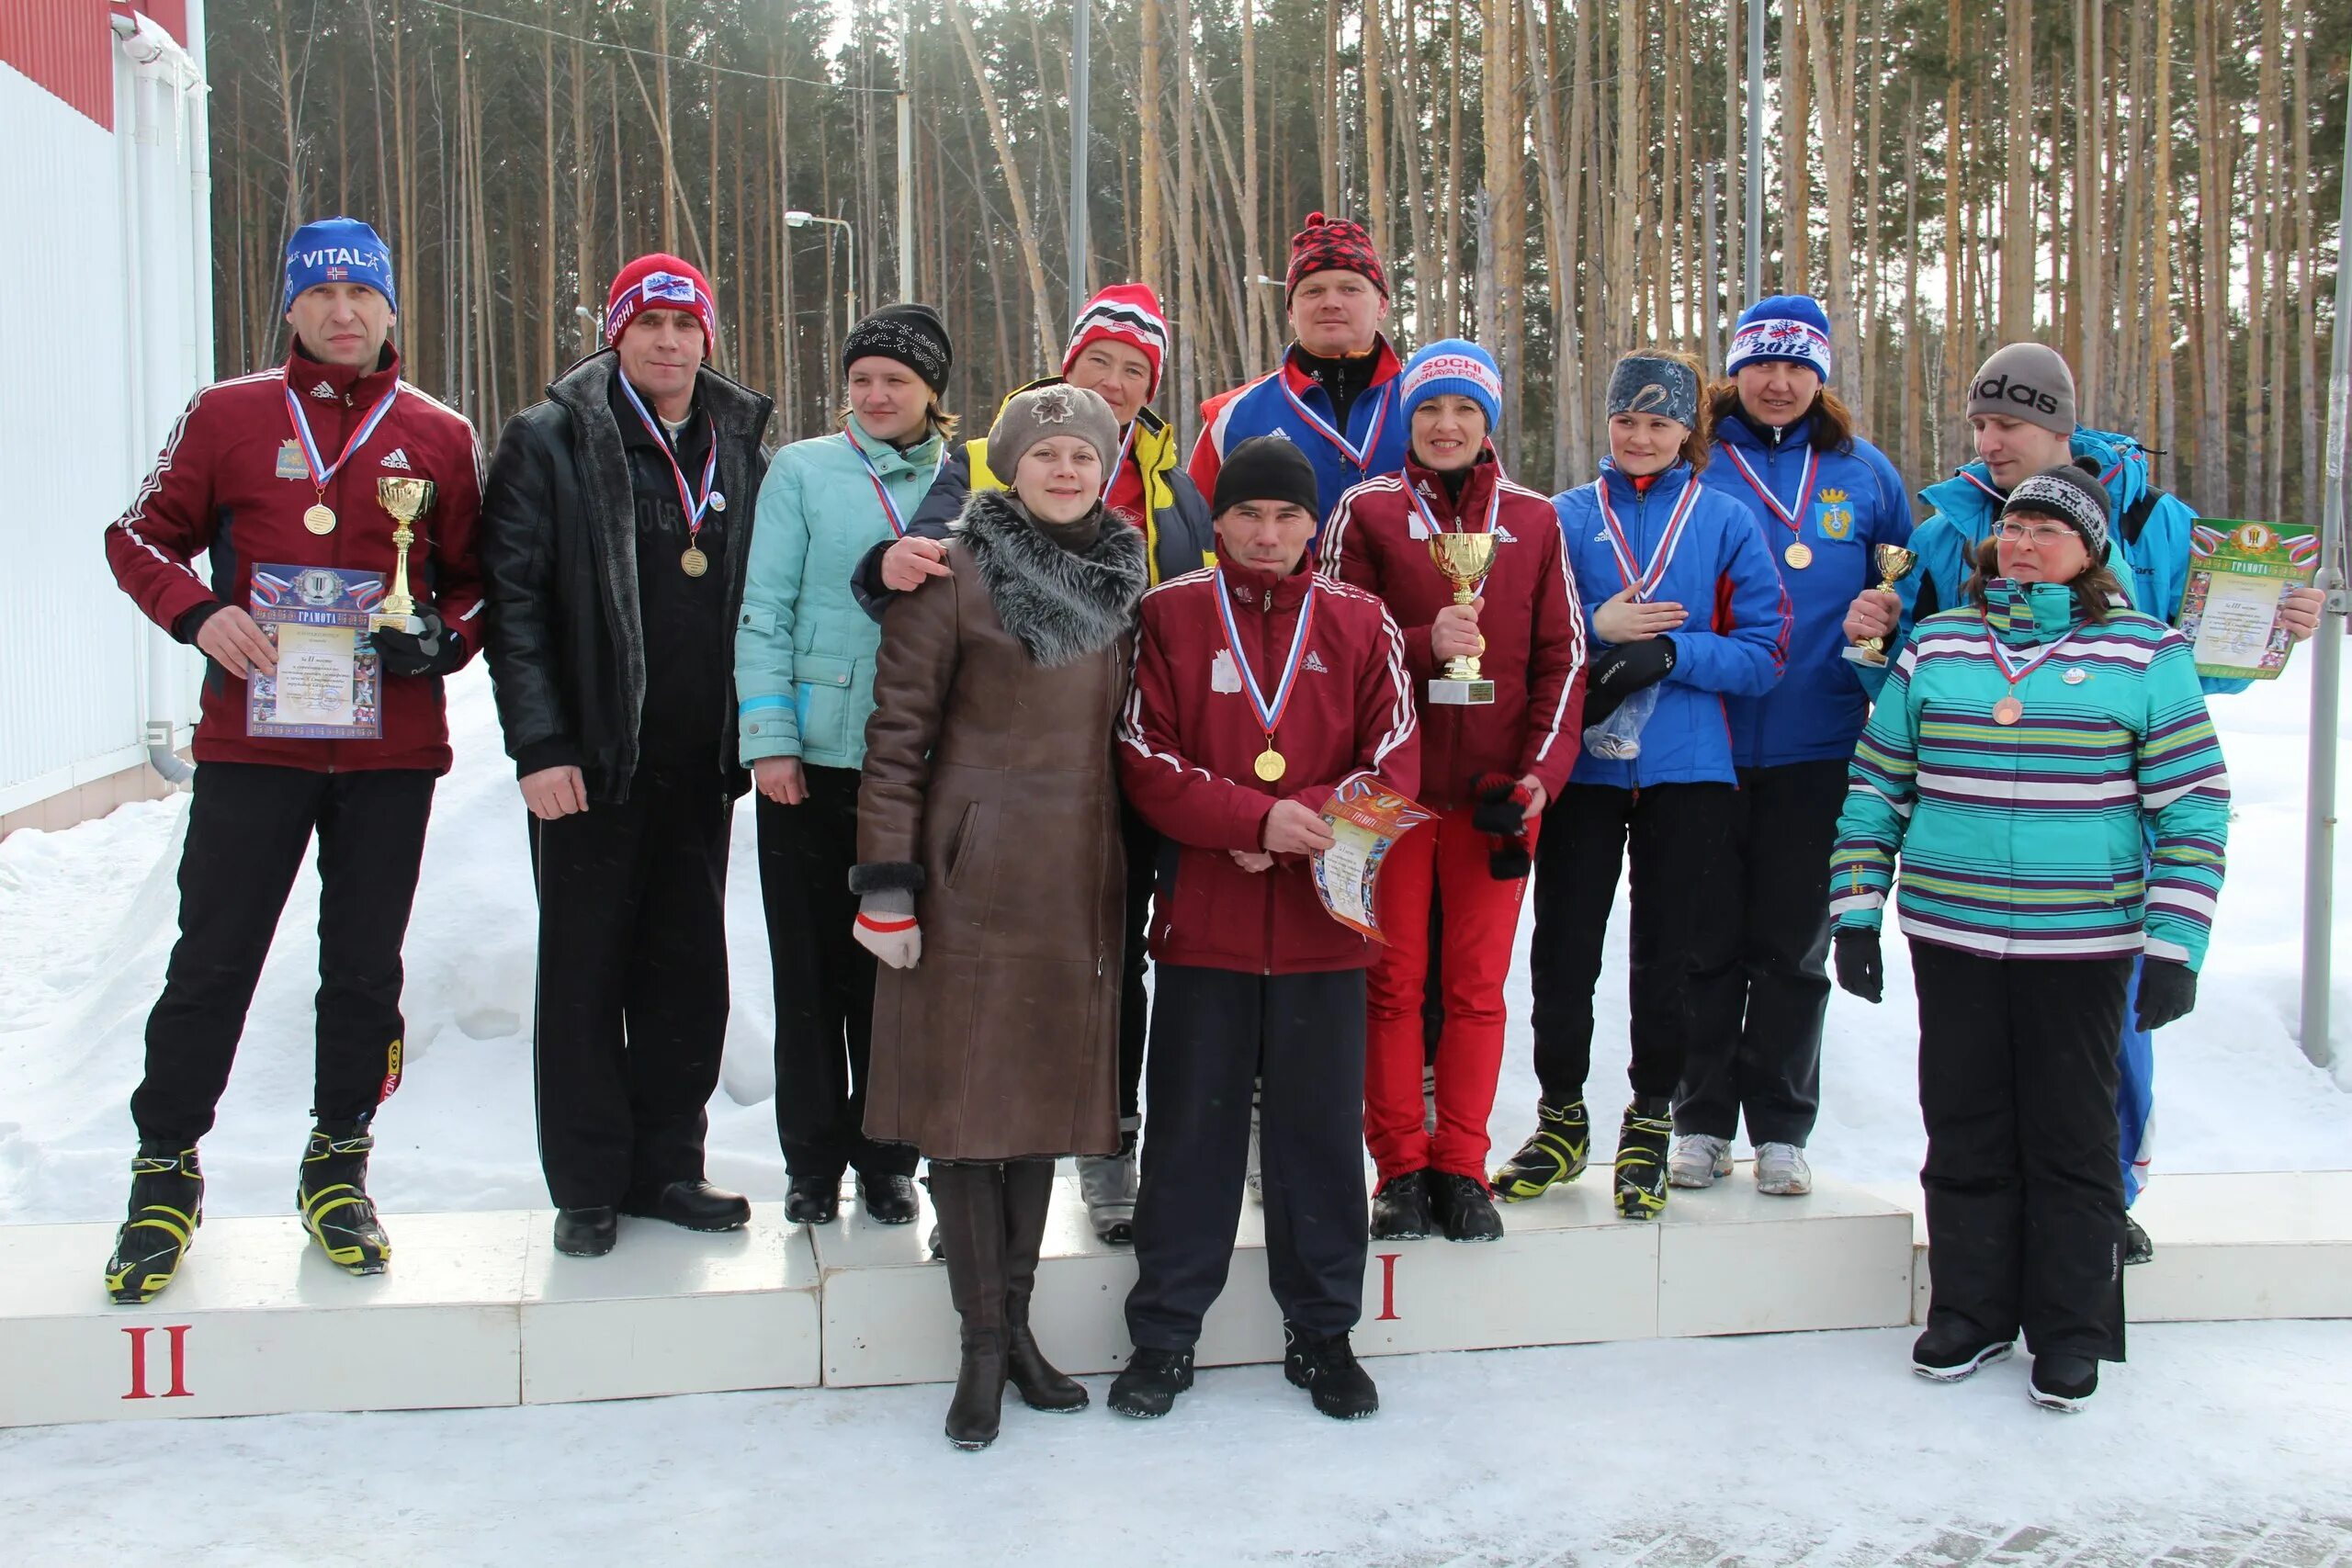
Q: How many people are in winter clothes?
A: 12